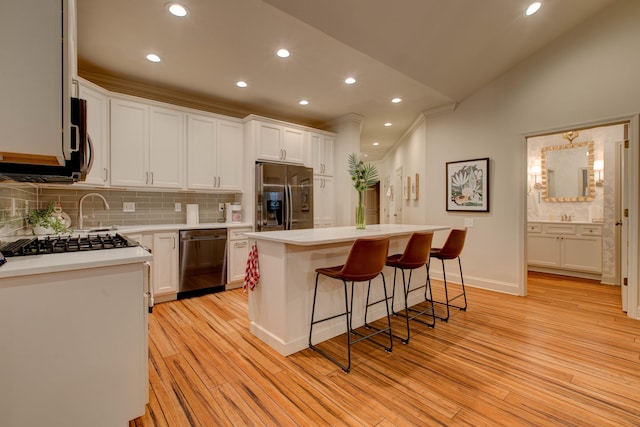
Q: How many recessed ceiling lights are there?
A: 10